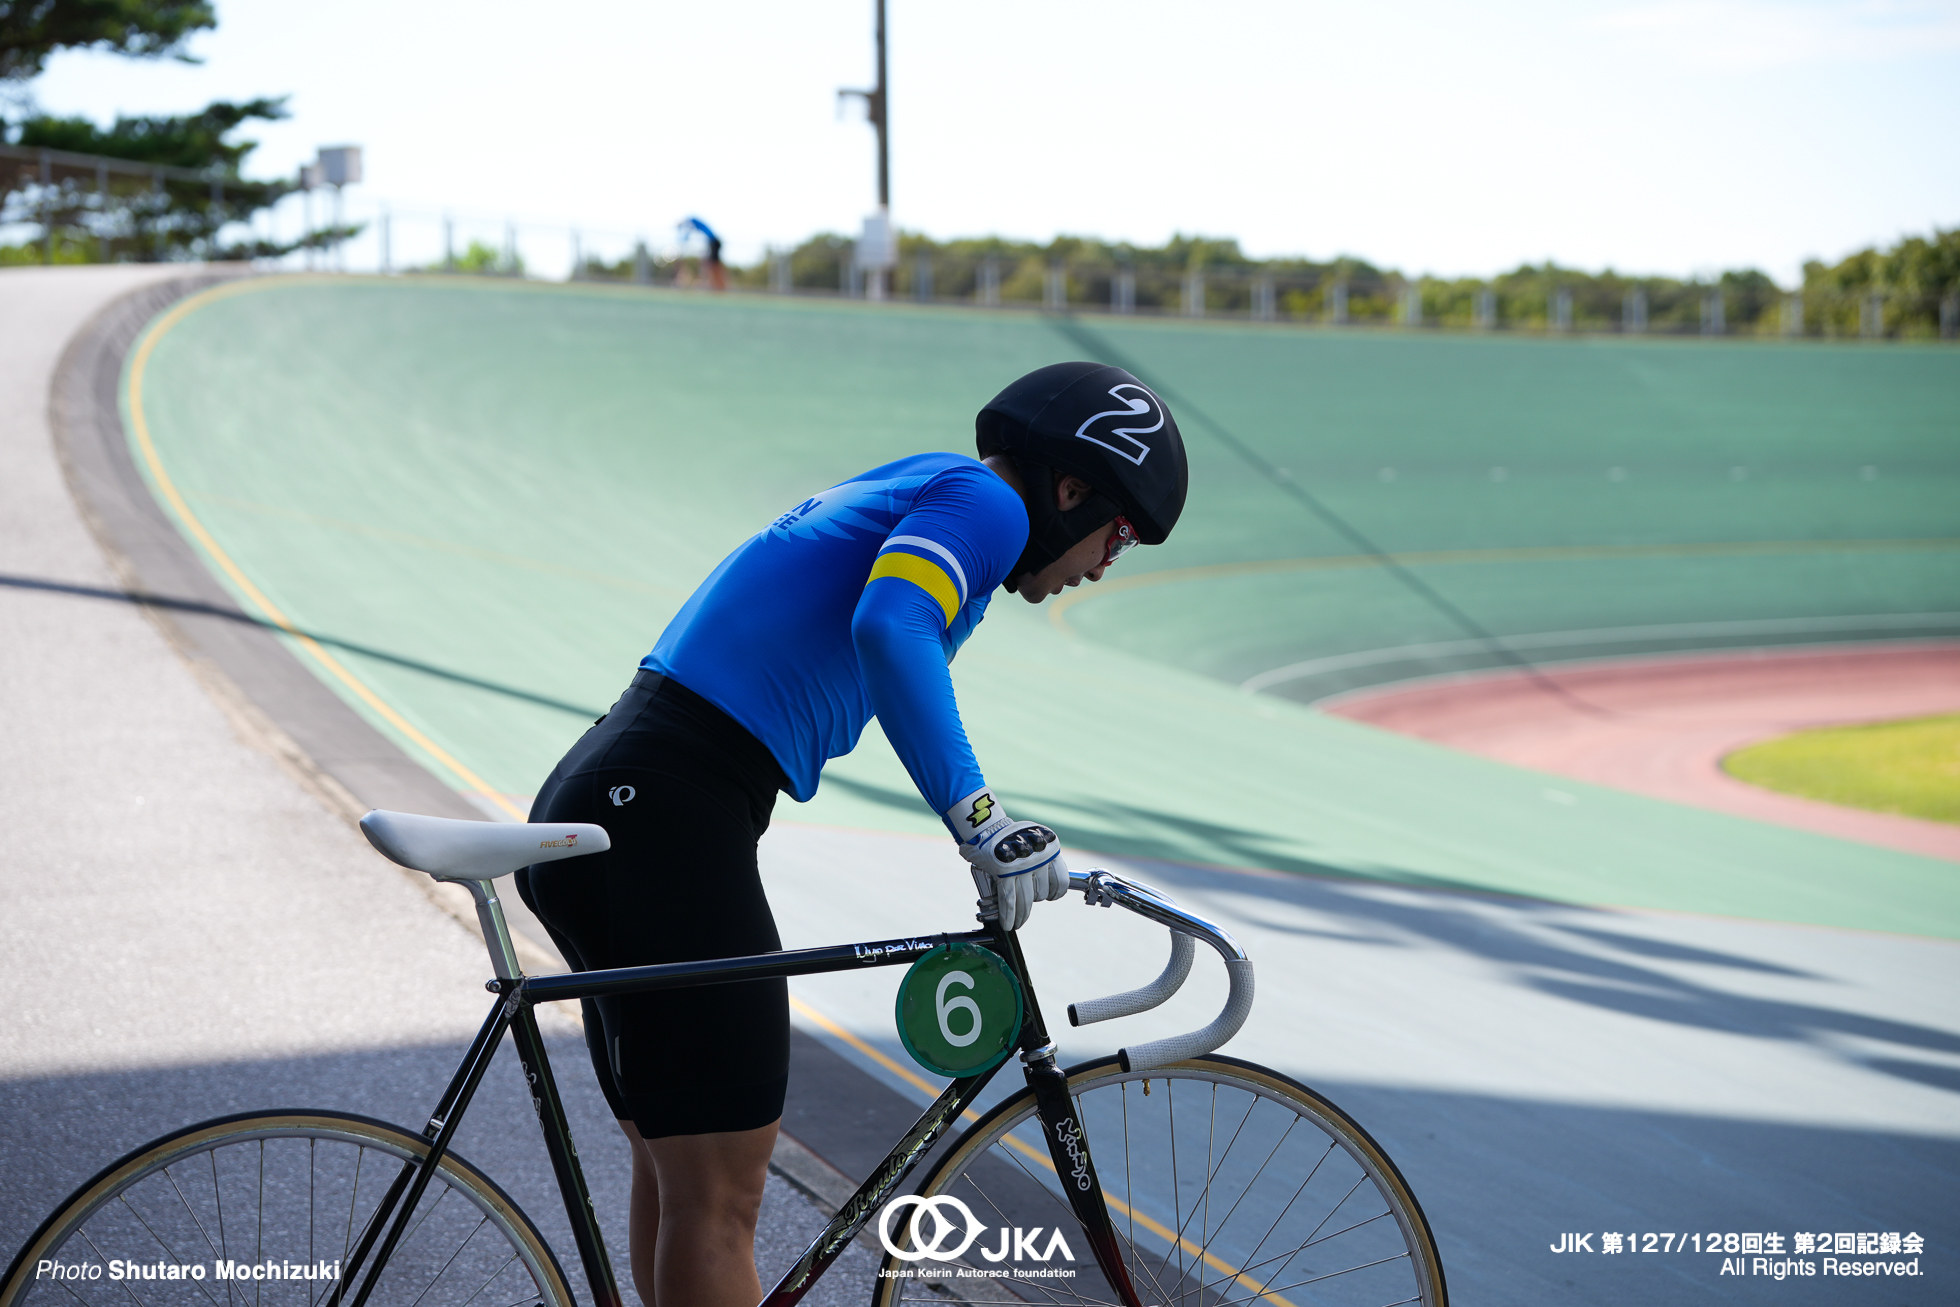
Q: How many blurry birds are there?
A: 0